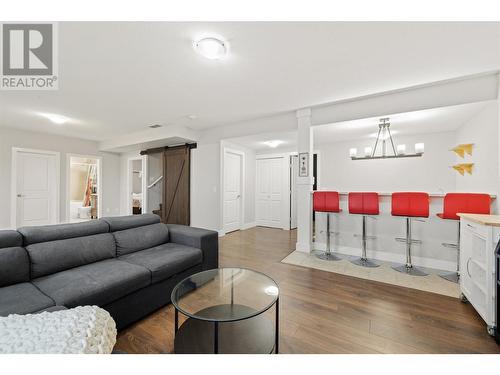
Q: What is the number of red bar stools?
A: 4